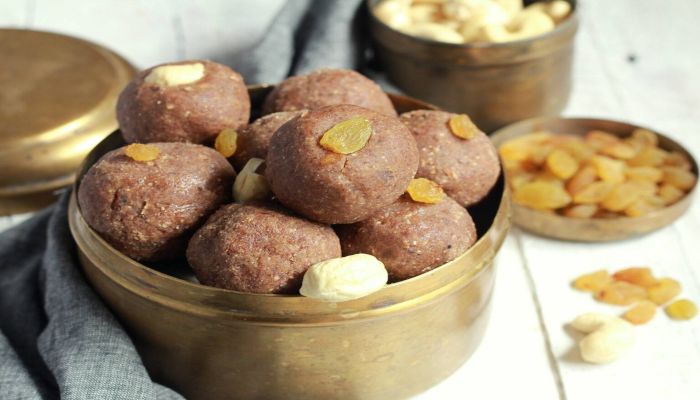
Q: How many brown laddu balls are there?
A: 8